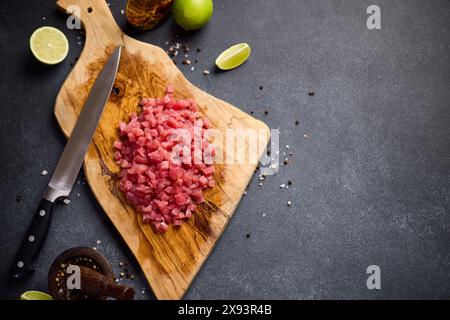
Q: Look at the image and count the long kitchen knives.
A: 1